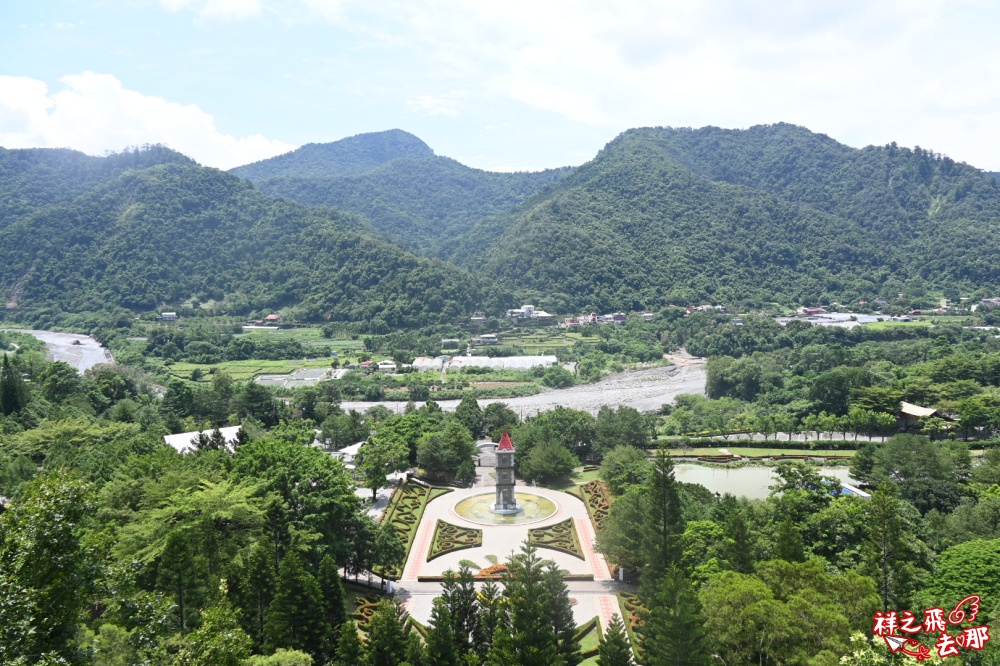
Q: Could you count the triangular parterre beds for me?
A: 2